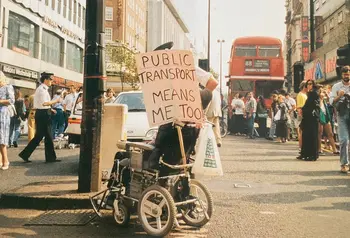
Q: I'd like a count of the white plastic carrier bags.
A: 1